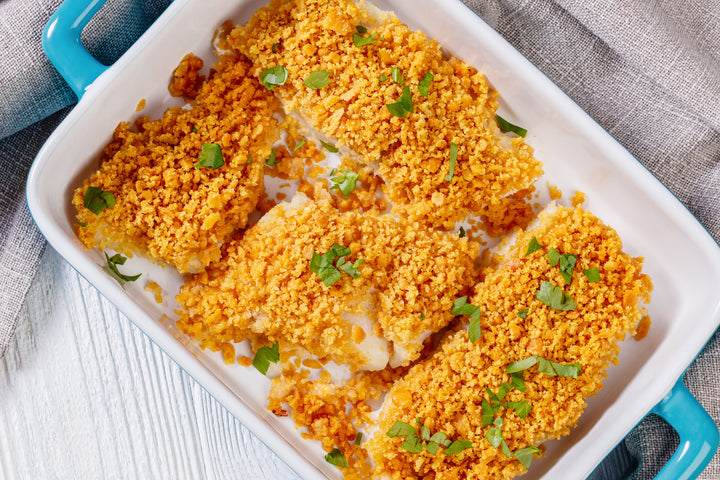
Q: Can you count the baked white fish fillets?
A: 4